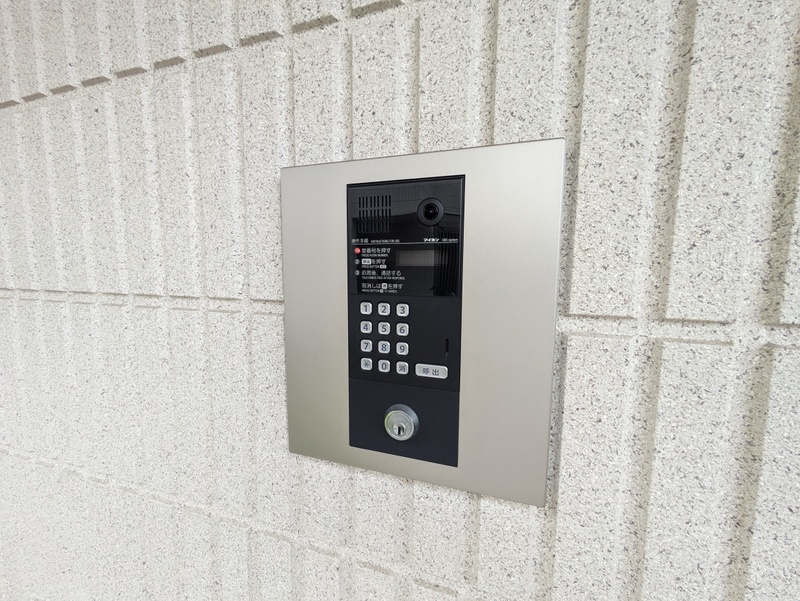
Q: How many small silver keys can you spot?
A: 12